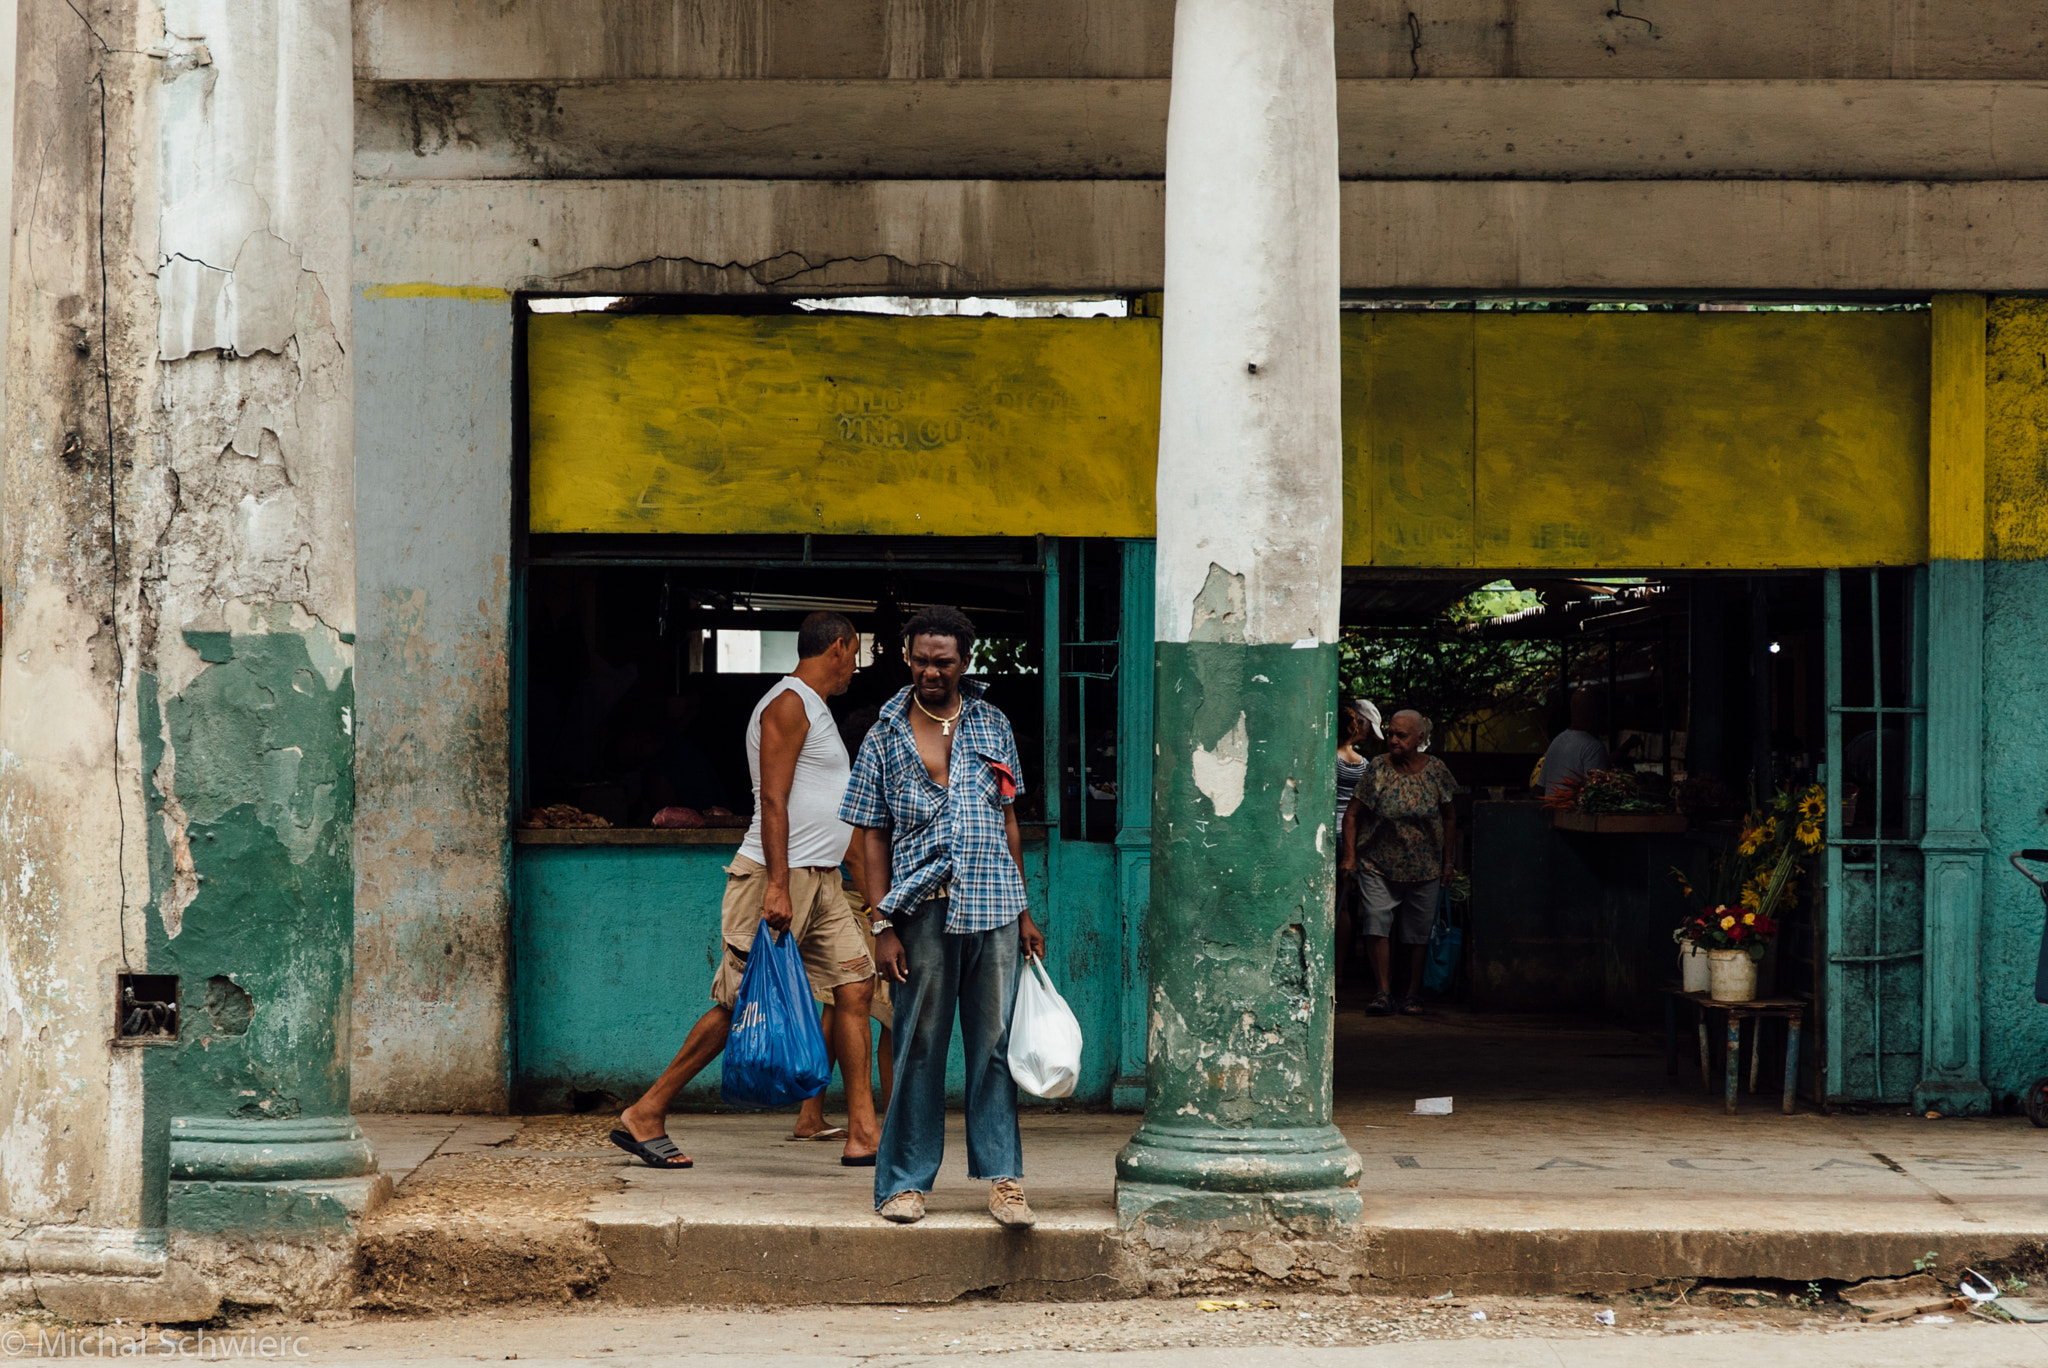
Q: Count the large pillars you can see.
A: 2